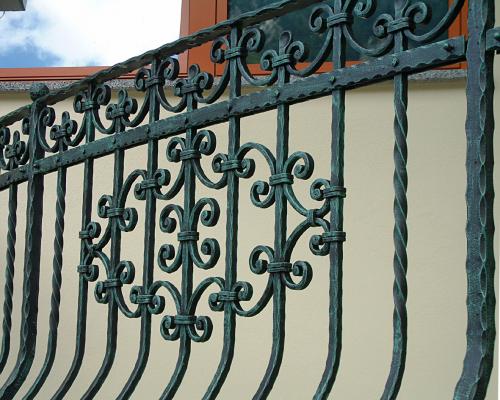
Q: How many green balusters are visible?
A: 12